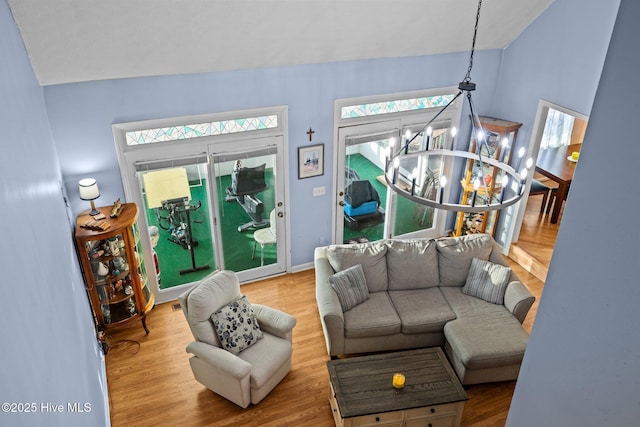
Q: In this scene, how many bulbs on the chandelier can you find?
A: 15